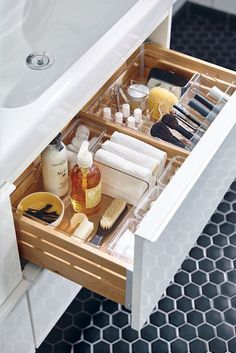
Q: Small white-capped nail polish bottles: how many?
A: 5